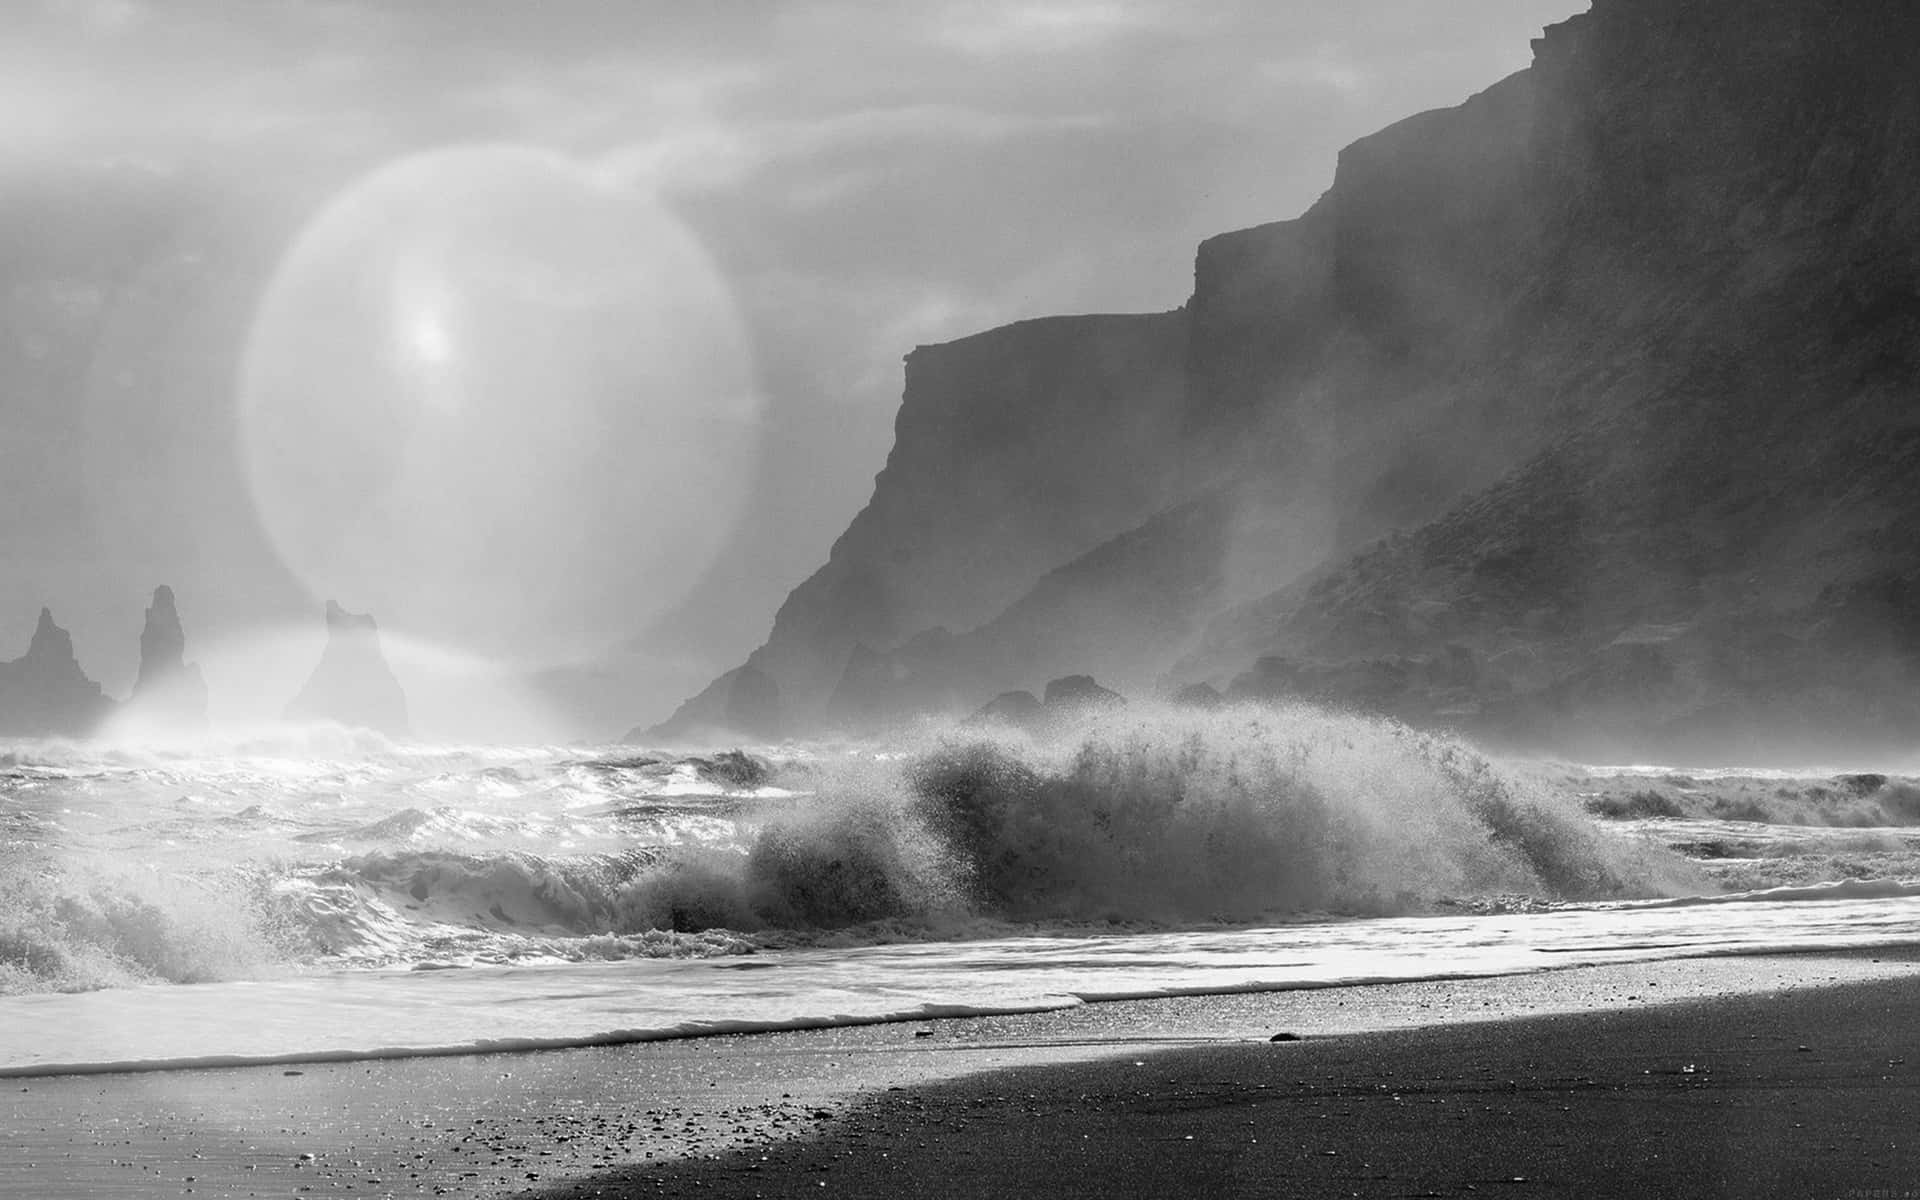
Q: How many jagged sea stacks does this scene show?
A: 3